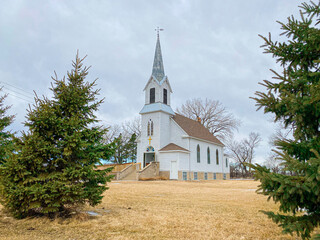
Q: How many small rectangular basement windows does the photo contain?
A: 5